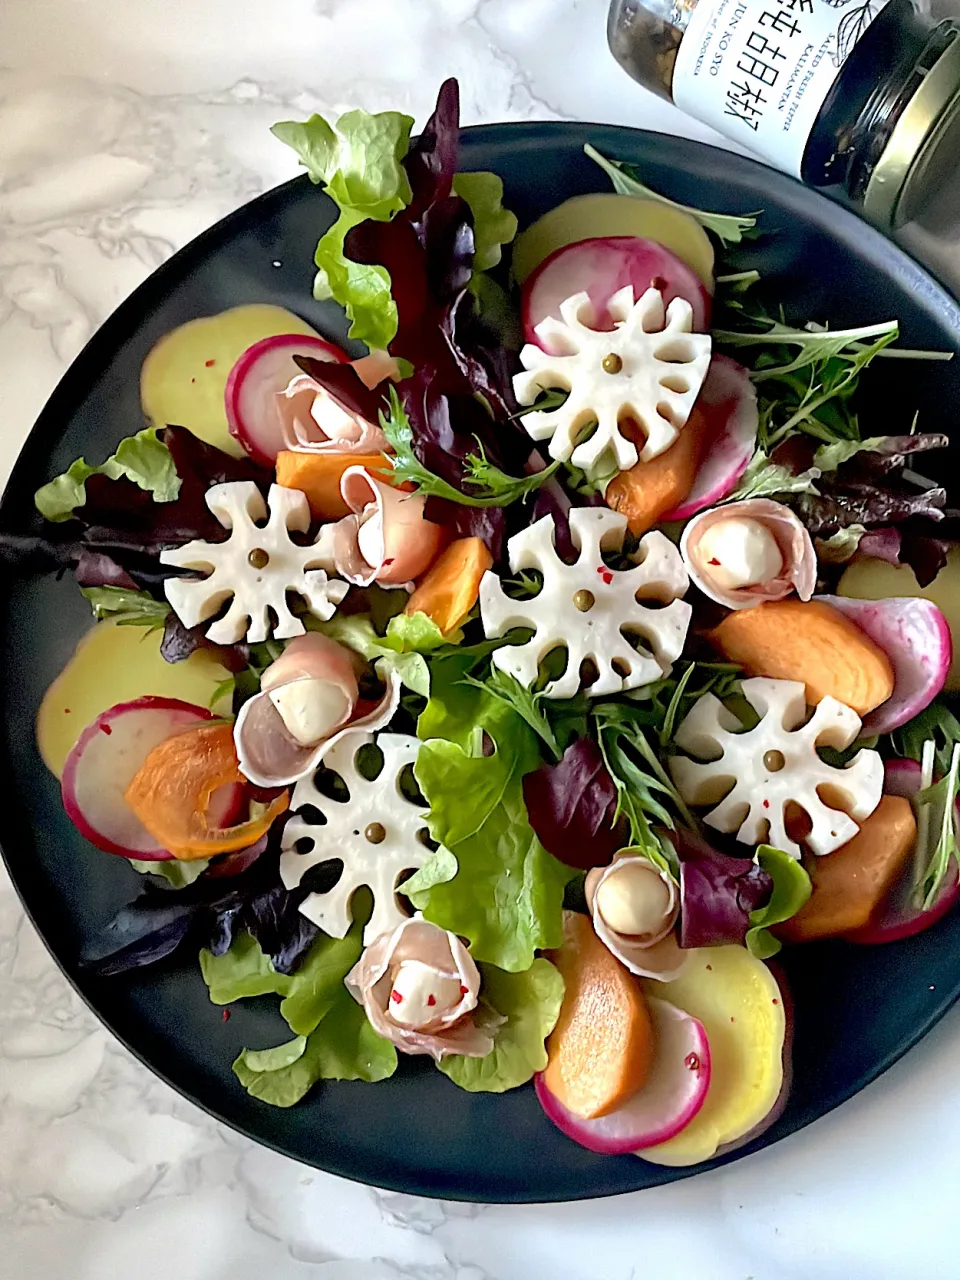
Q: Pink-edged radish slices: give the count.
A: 7